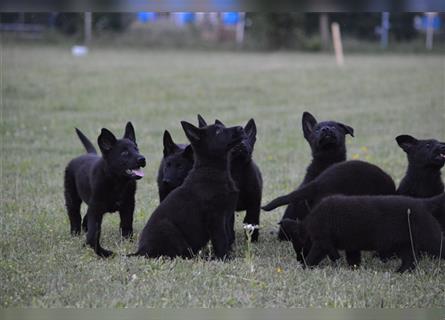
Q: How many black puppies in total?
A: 8